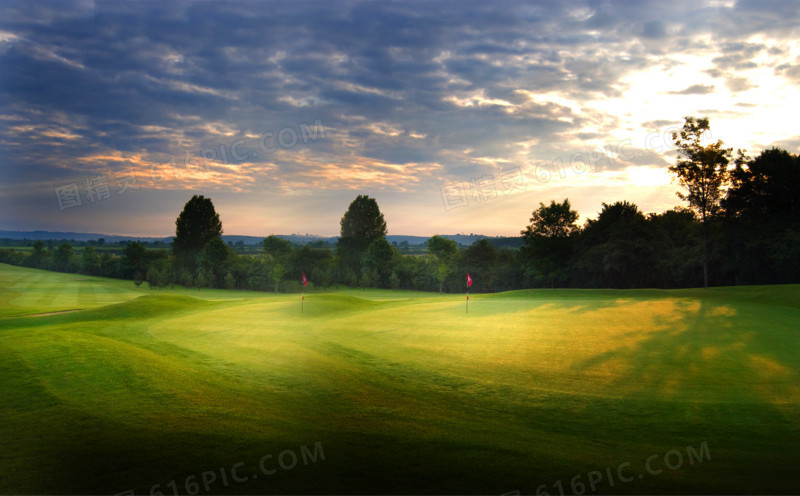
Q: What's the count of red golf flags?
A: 2